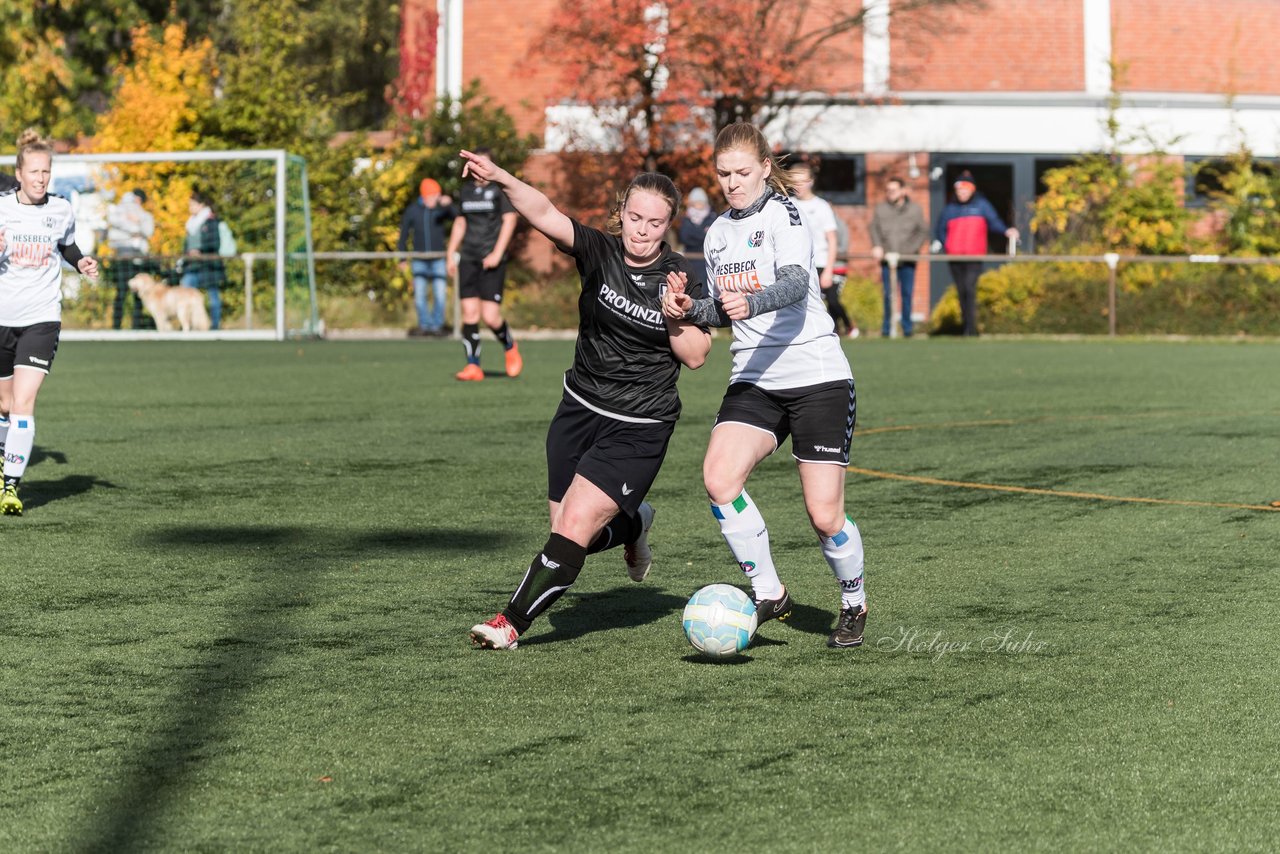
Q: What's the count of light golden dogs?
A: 1